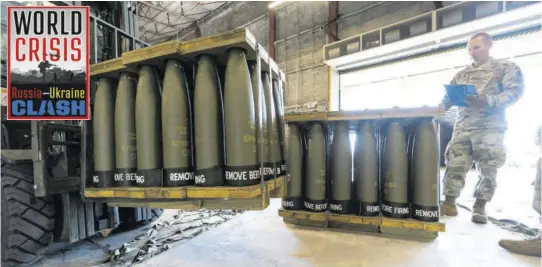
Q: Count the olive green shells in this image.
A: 15